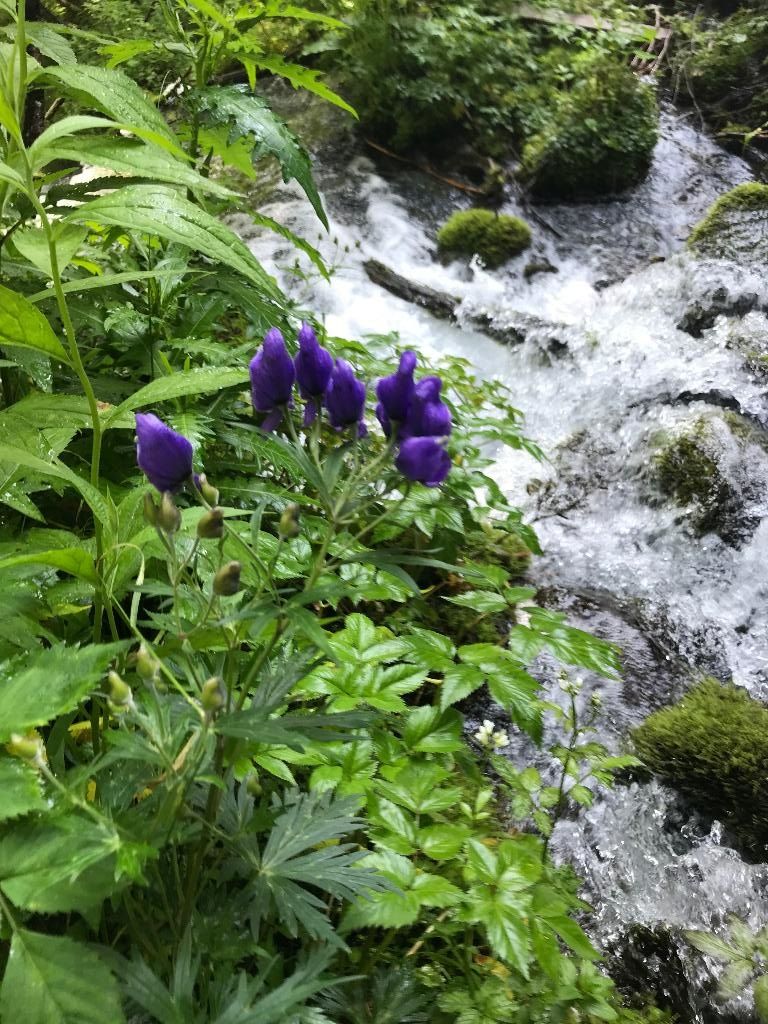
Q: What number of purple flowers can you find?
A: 7